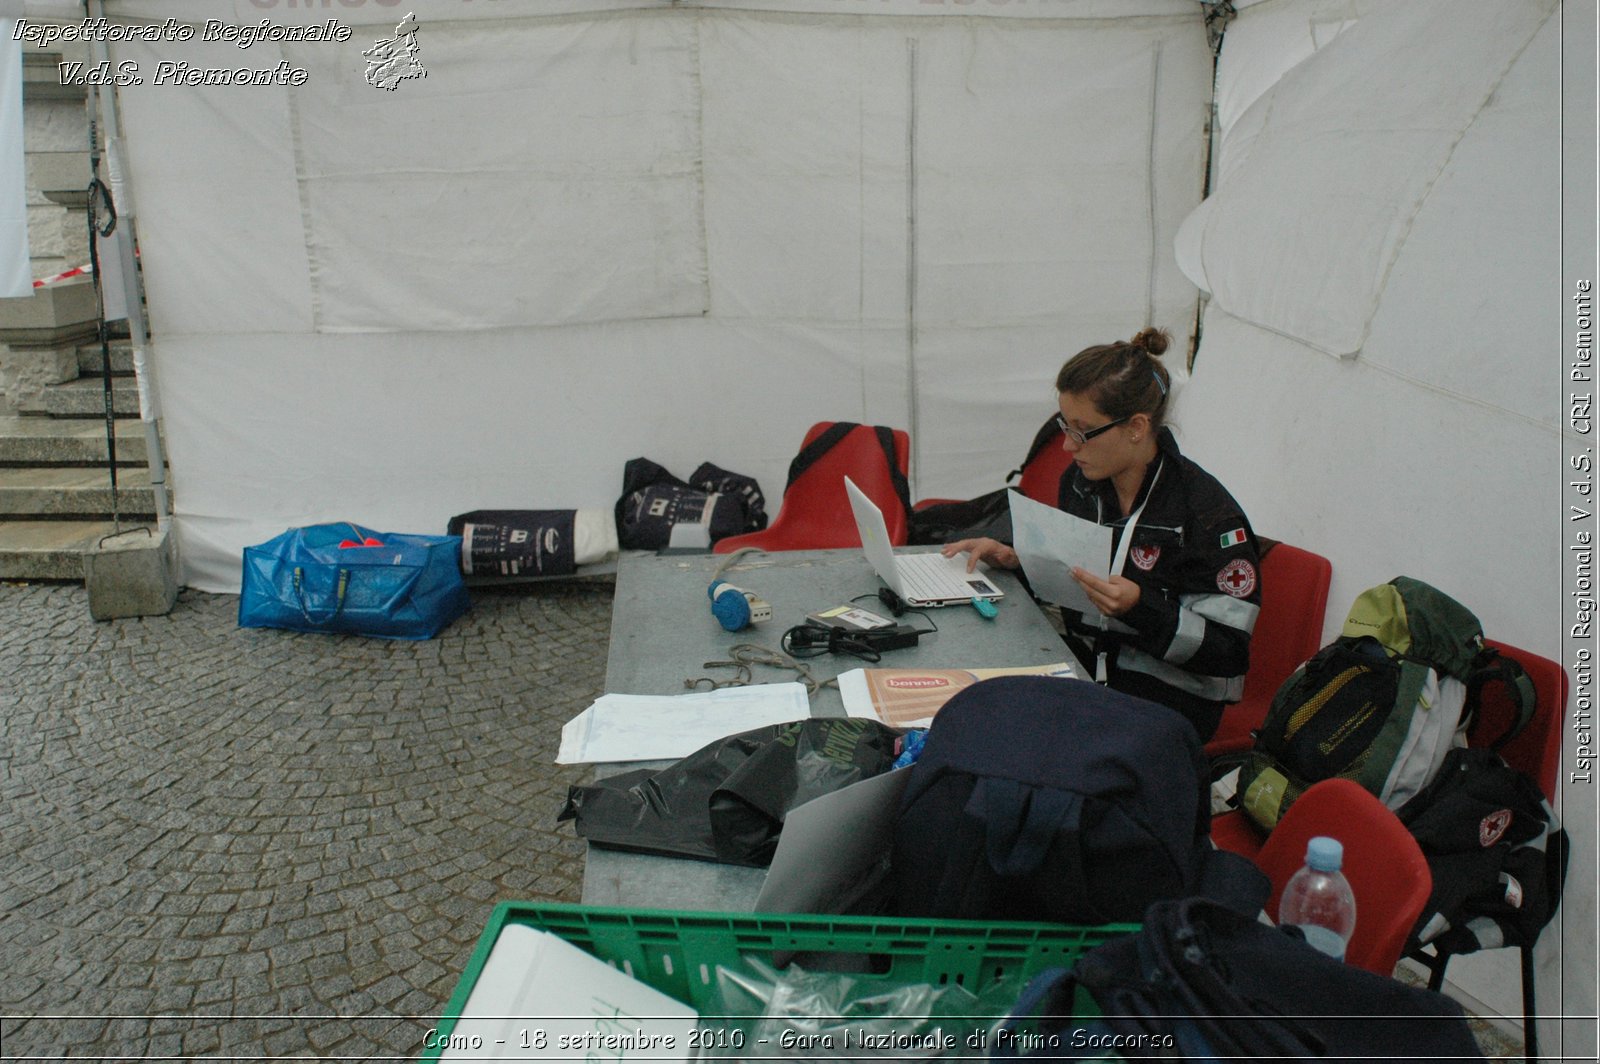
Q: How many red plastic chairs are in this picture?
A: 5